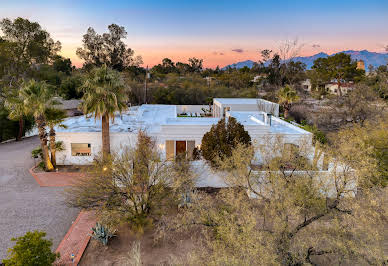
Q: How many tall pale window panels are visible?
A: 2